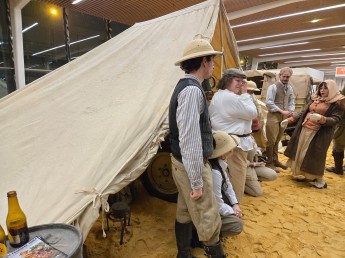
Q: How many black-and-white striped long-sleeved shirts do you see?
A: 1